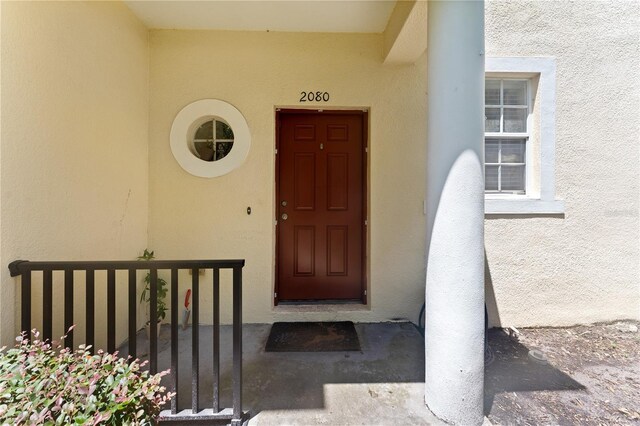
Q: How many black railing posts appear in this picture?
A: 11